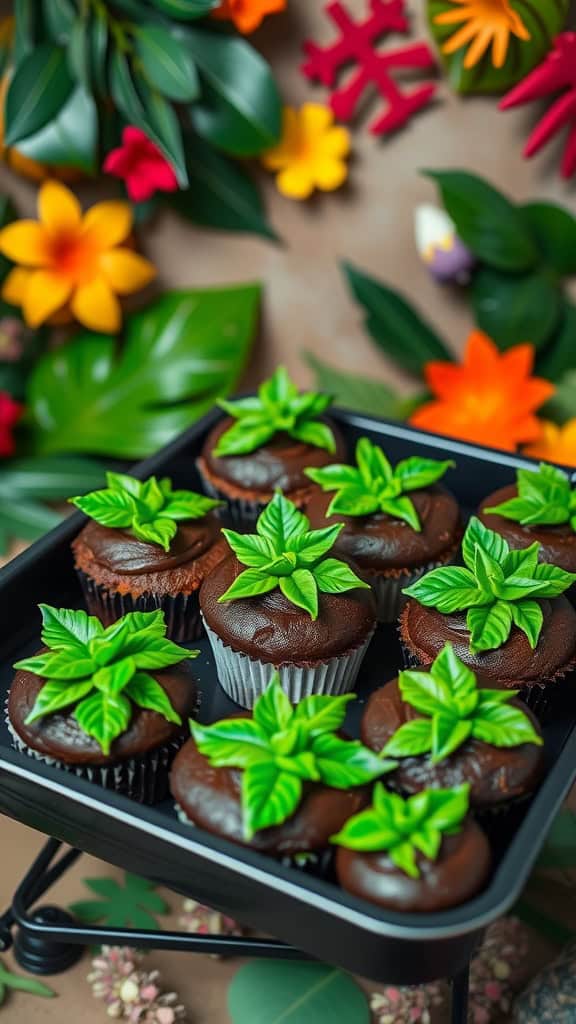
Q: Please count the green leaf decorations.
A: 10